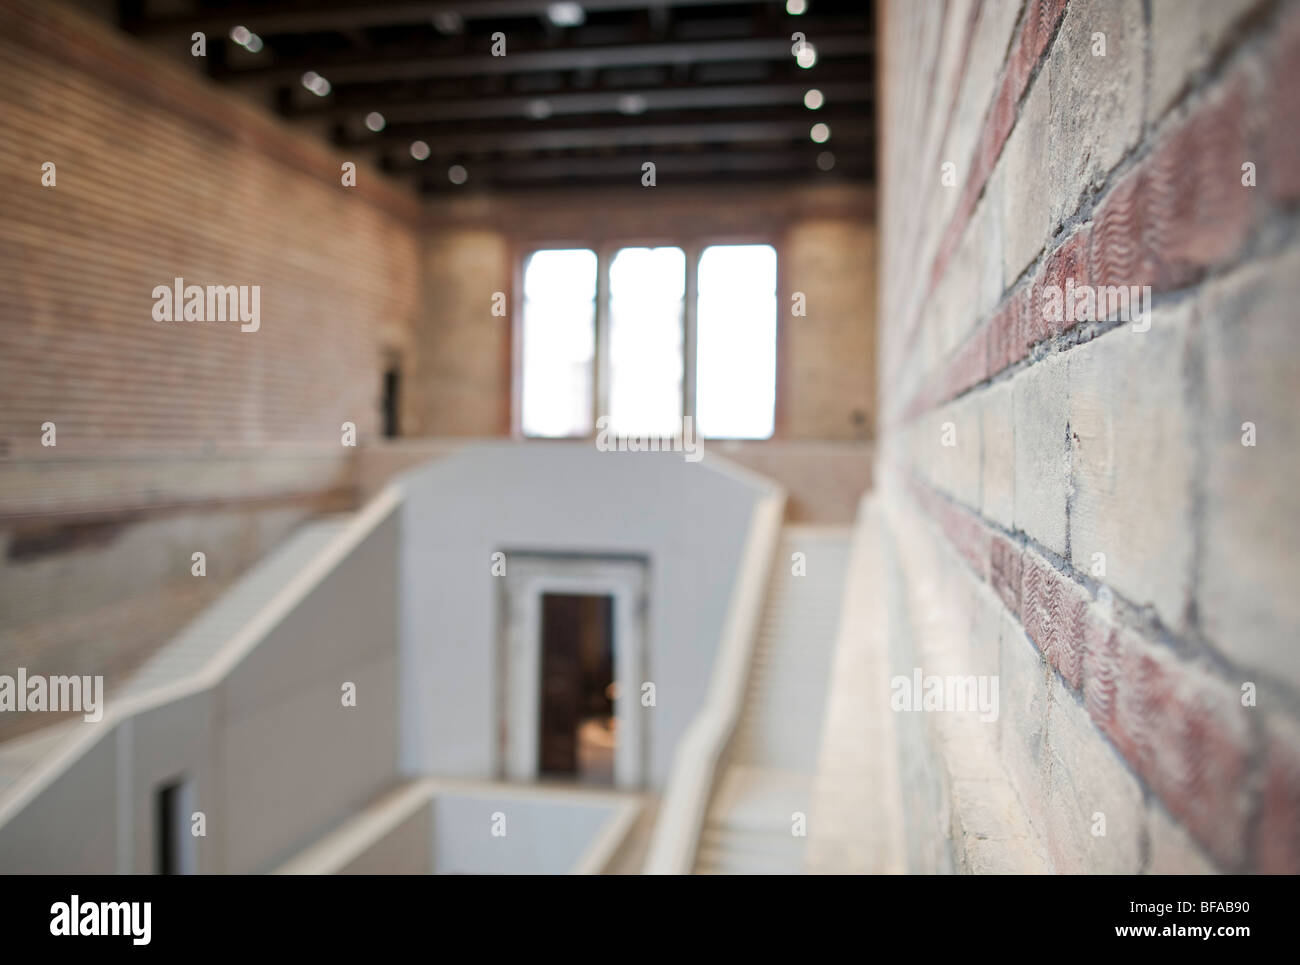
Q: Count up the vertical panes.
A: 3